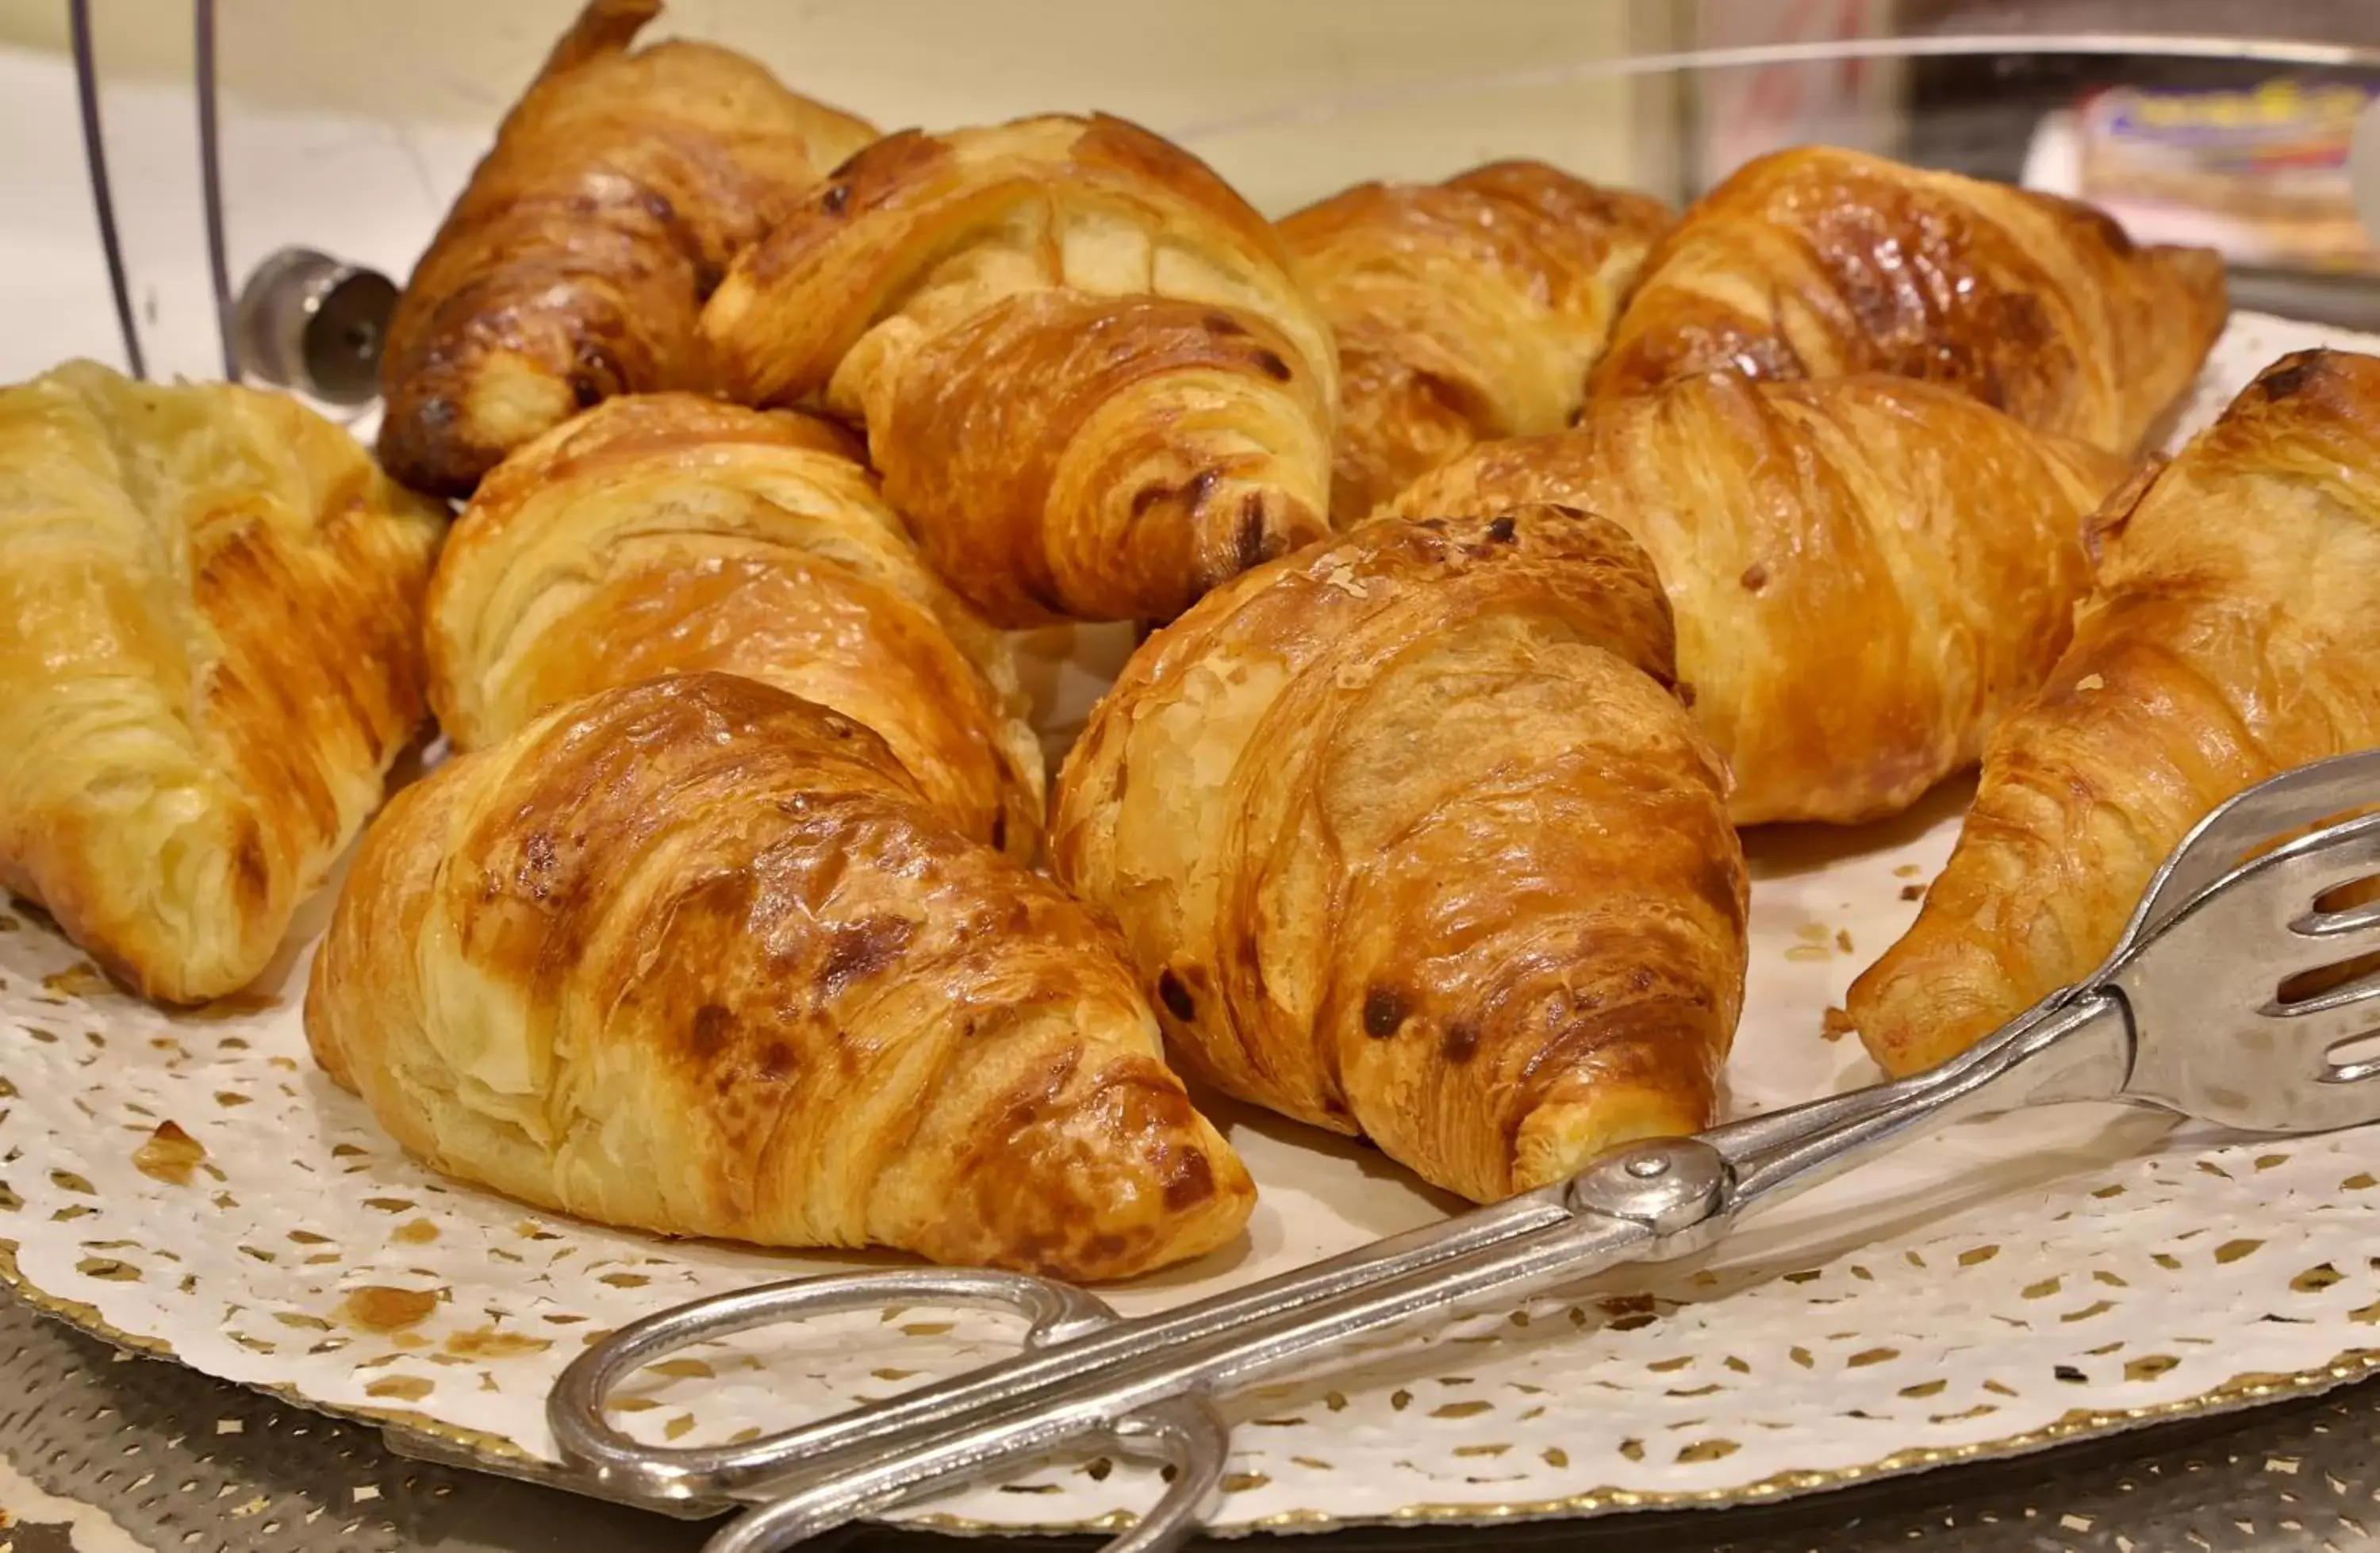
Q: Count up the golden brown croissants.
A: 10